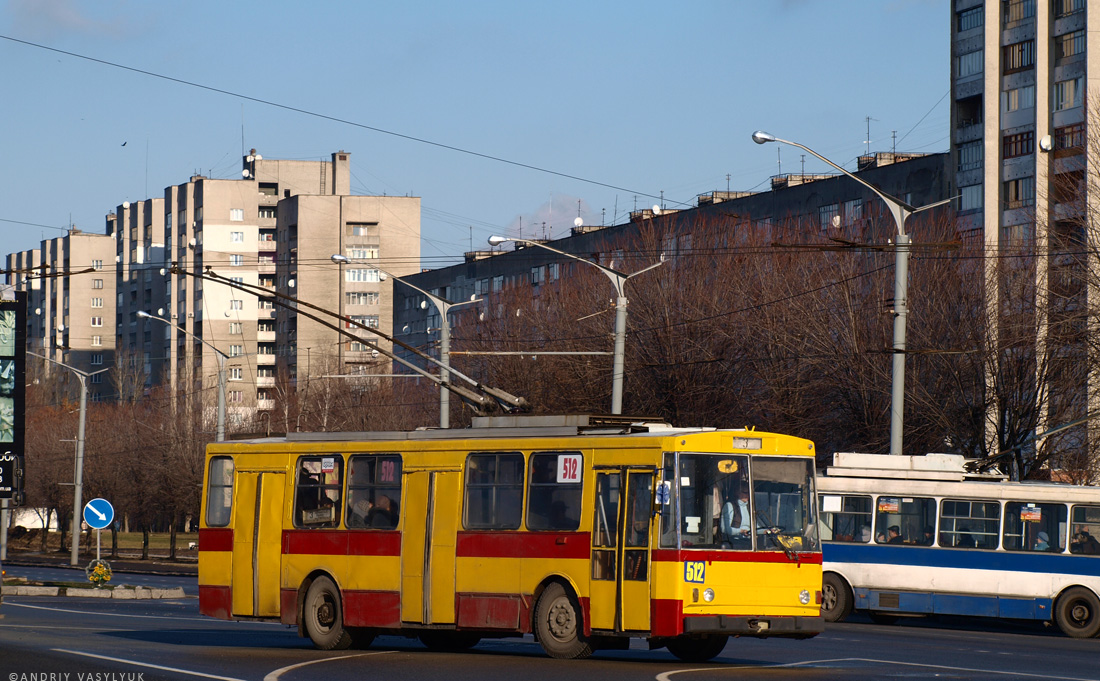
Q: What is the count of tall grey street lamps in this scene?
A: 5